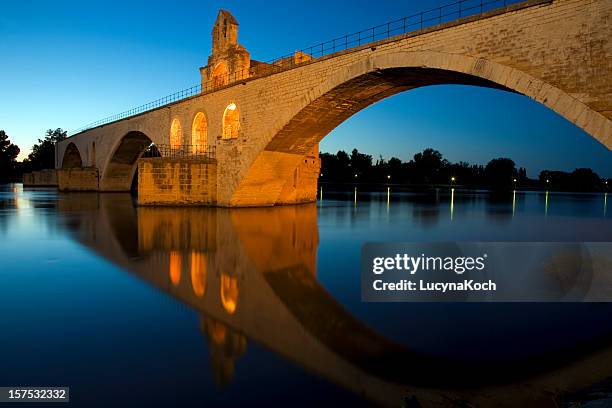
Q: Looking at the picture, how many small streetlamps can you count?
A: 7